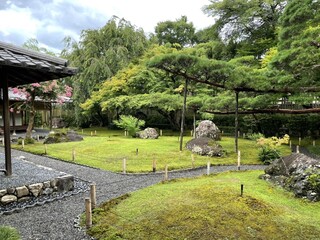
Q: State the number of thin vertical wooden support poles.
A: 3